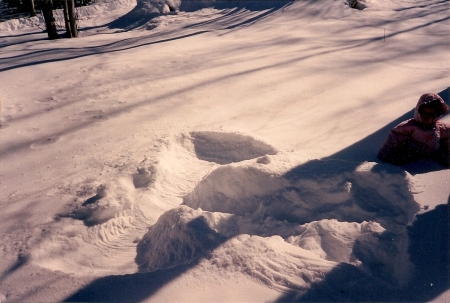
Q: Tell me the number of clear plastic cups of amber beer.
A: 0